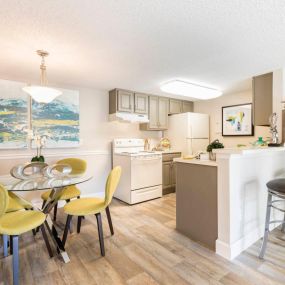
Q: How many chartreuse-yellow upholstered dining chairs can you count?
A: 4